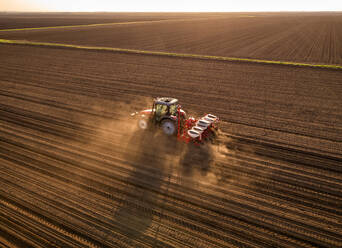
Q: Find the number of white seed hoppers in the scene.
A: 6